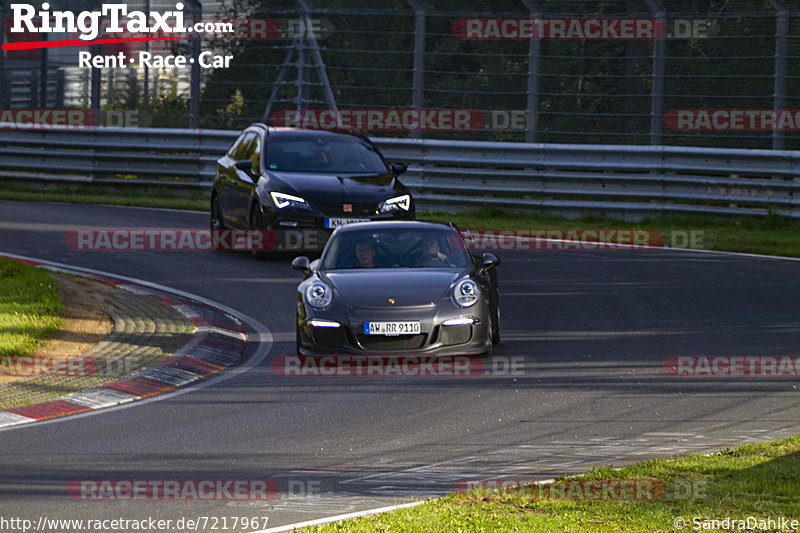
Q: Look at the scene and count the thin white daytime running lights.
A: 4